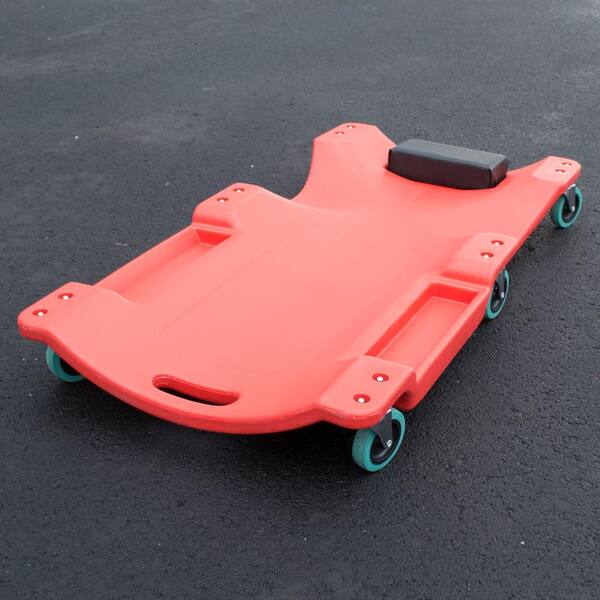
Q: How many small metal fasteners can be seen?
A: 12